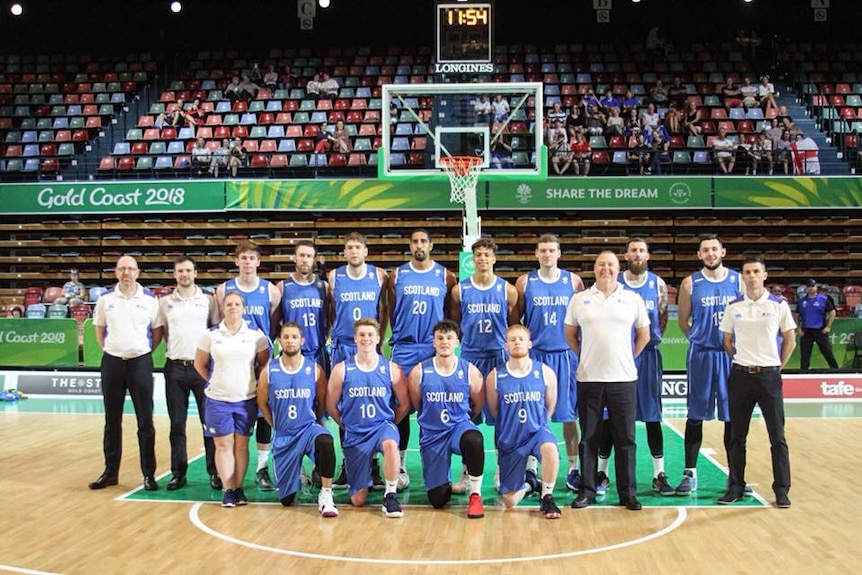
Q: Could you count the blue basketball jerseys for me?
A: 12